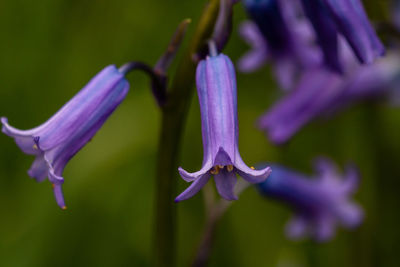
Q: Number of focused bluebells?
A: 2